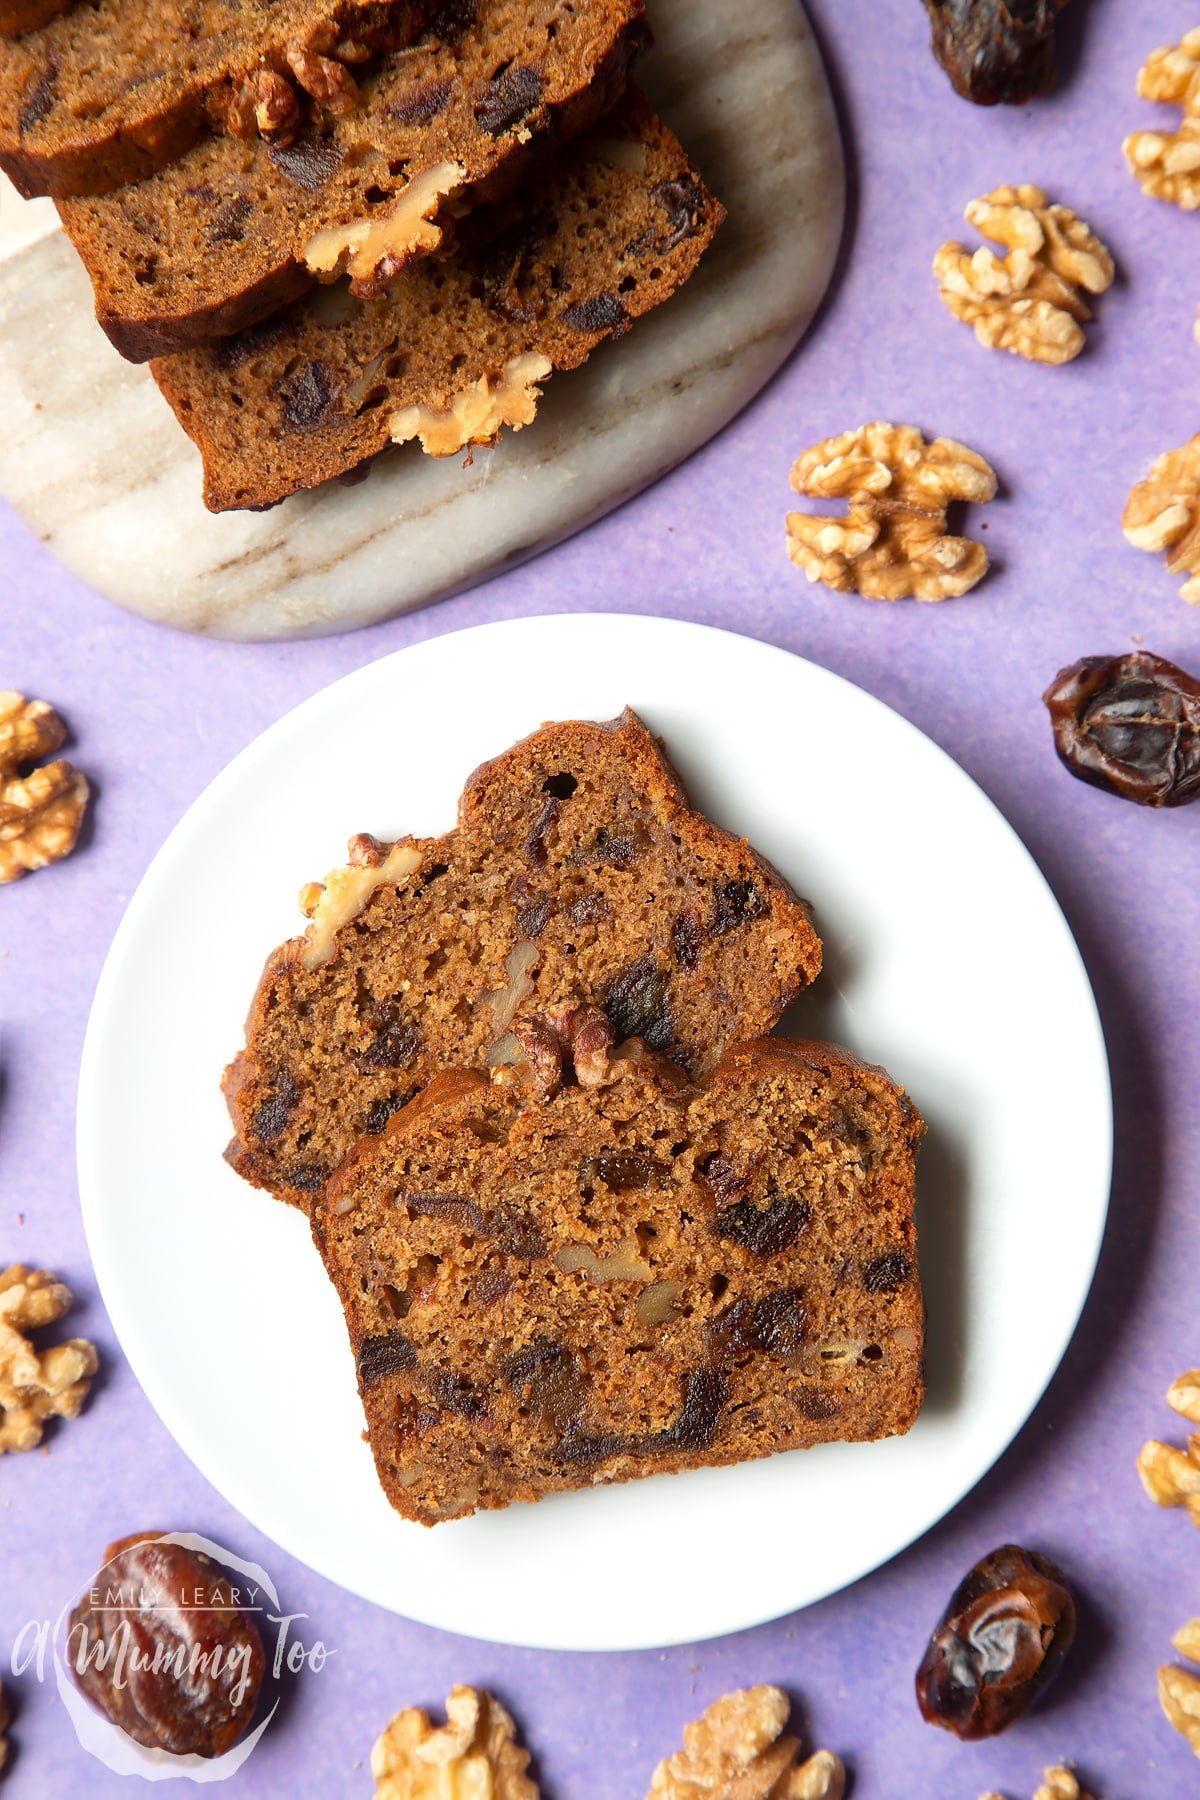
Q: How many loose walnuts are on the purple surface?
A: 11